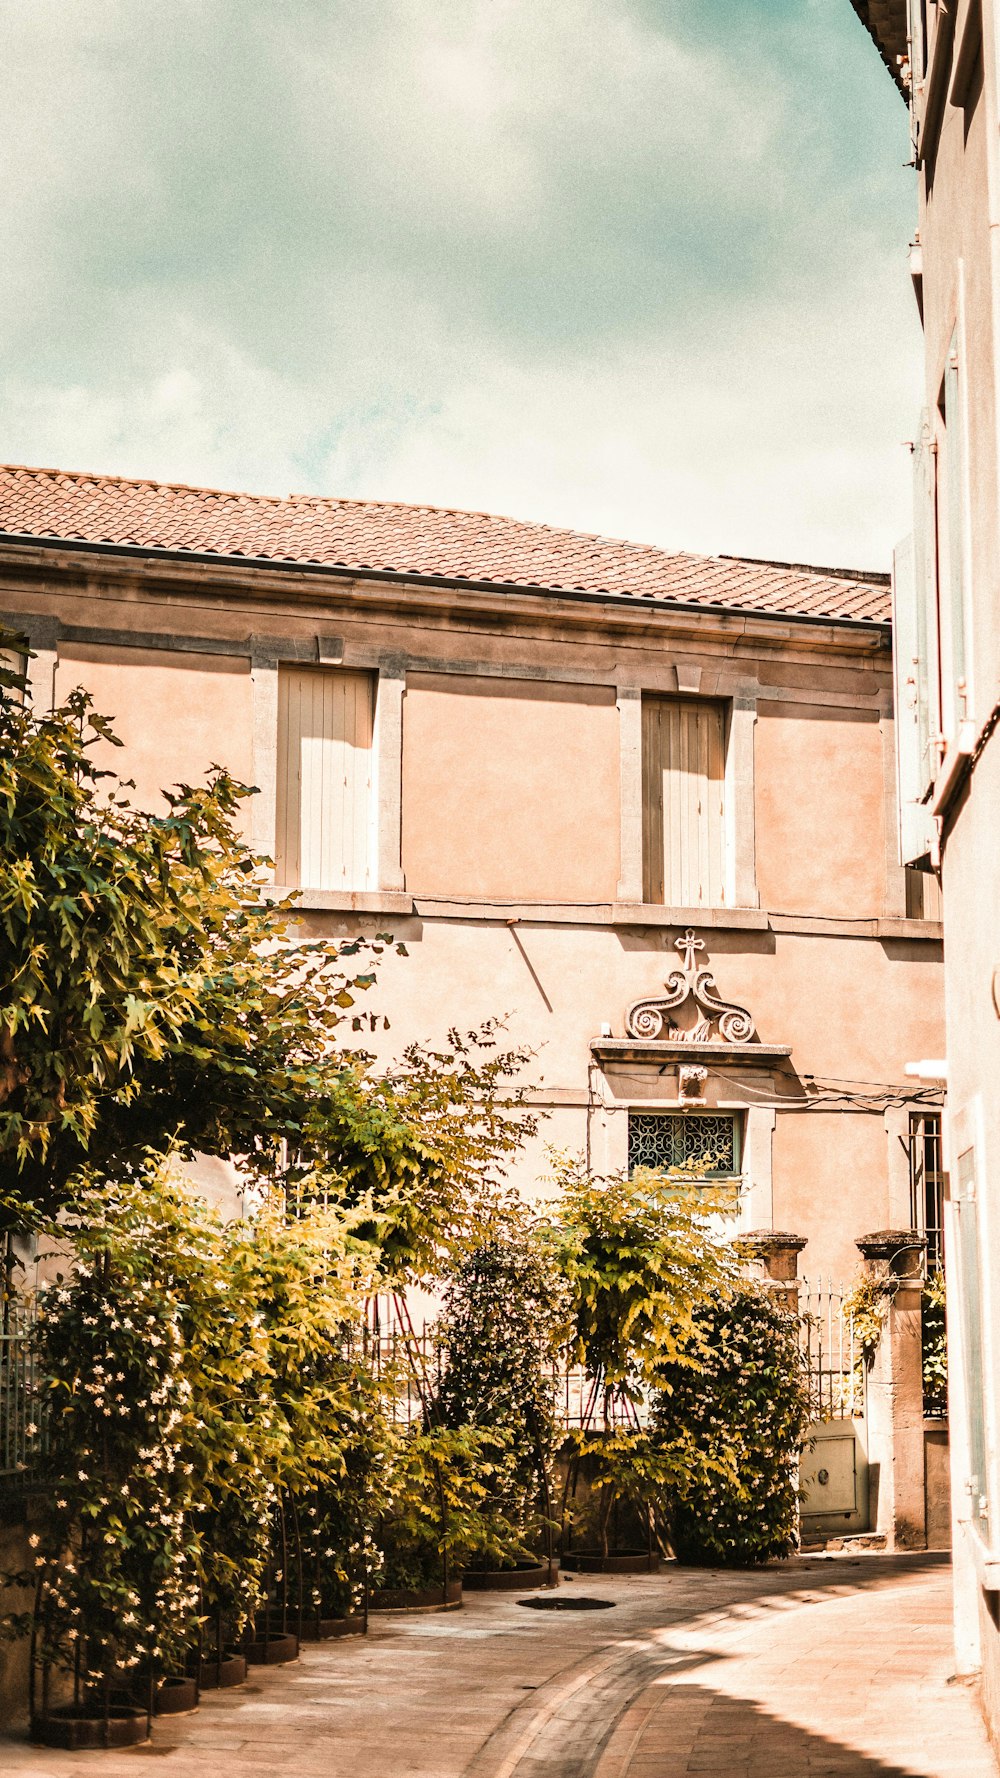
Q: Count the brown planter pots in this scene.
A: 8